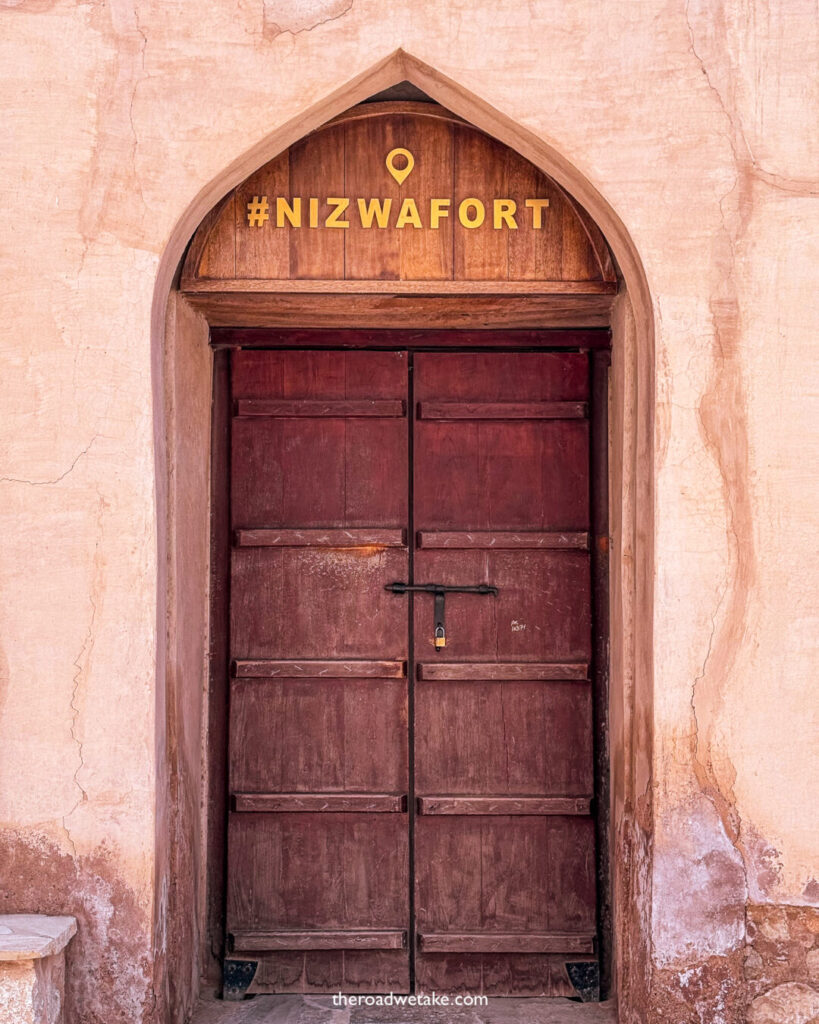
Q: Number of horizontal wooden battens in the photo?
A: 10